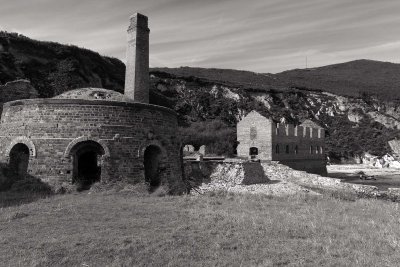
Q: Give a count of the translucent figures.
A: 0